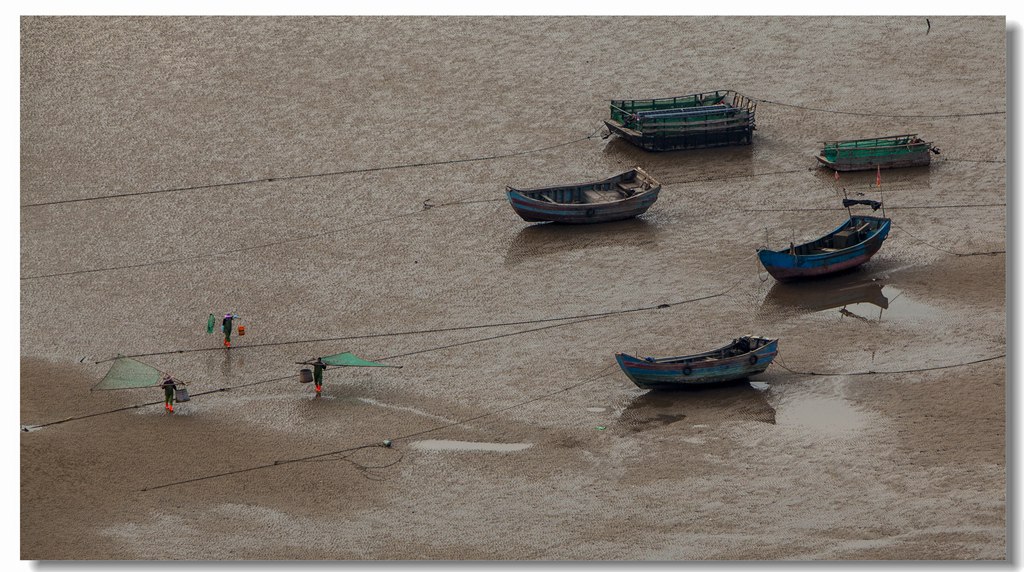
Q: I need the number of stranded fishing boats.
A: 5